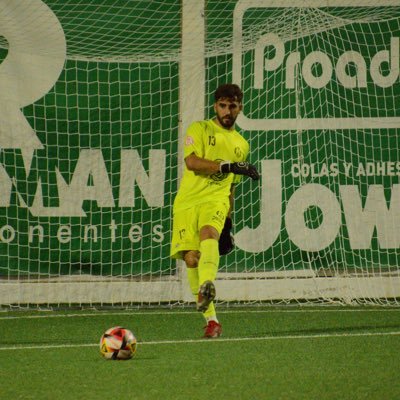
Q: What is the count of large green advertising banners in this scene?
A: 2